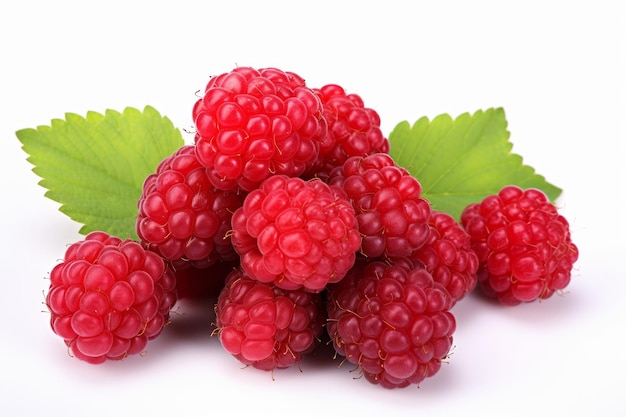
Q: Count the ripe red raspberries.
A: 10